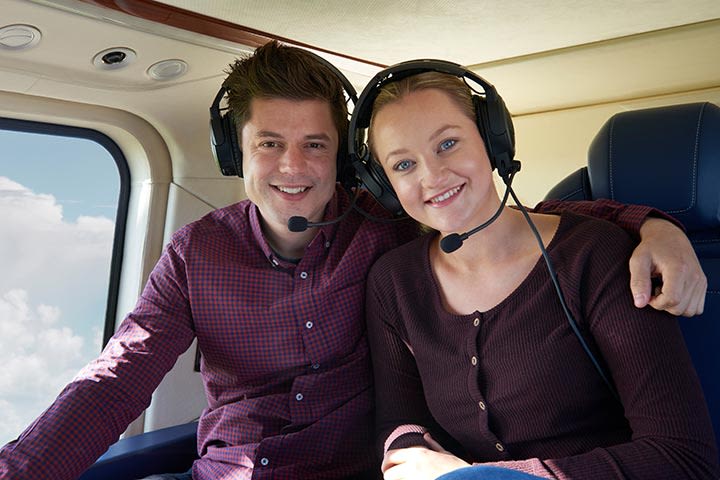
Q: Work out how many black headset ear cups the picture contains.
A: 4